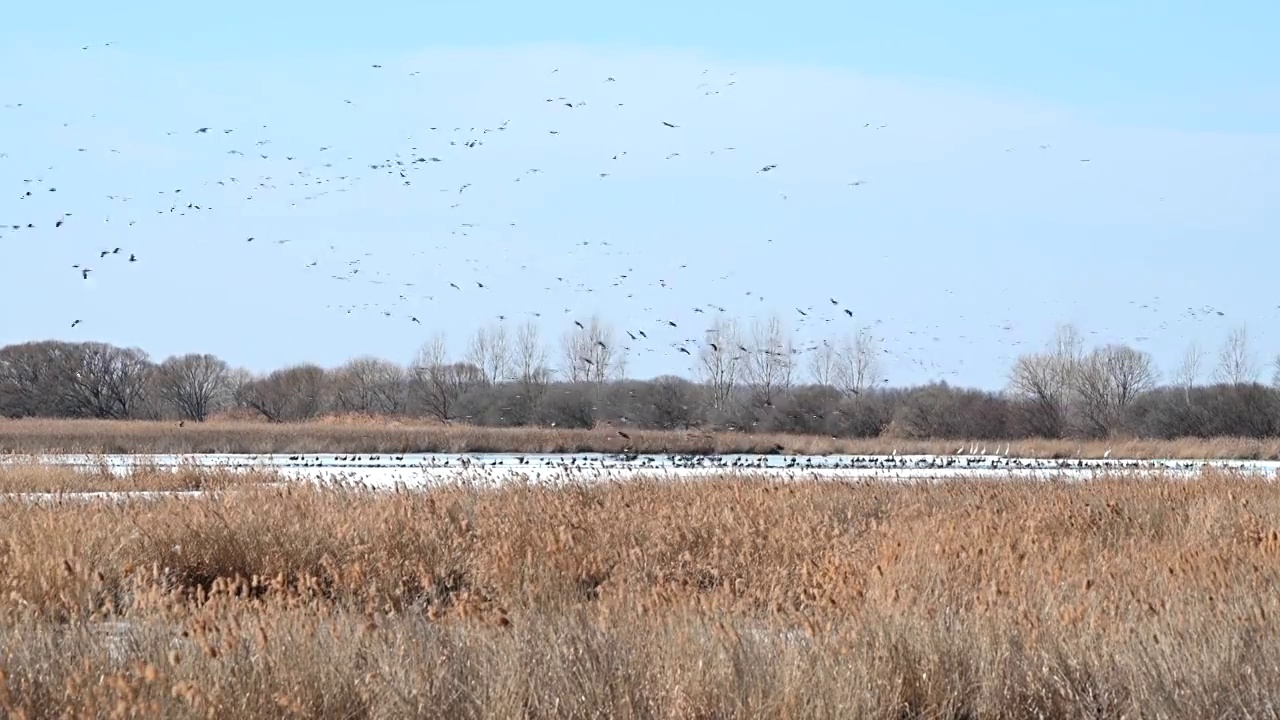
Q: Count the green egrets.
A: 0